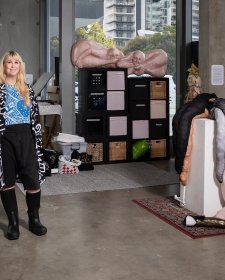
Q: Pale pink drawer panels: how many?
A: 5